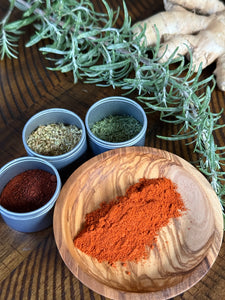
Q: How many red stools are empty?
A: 0